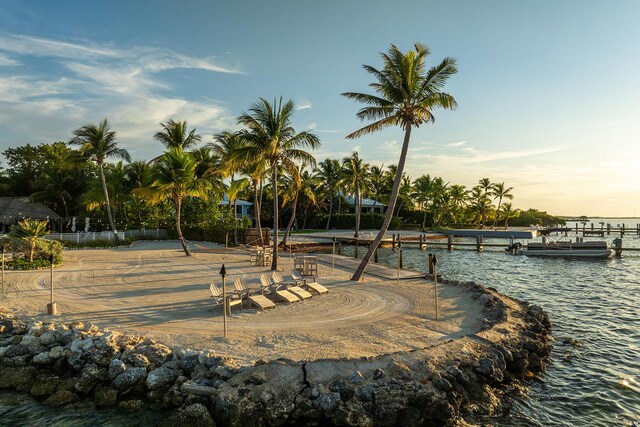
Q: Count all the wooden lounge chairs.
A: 5